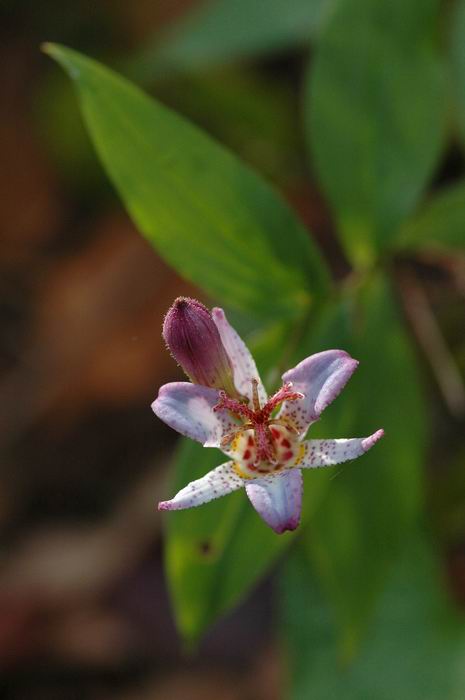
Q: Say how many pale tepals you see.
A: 6